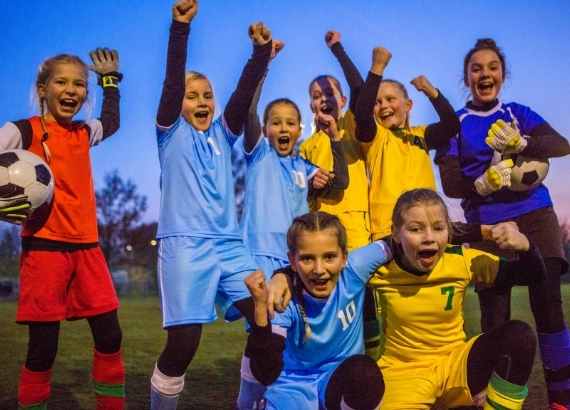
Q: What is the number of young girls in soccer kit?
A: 8